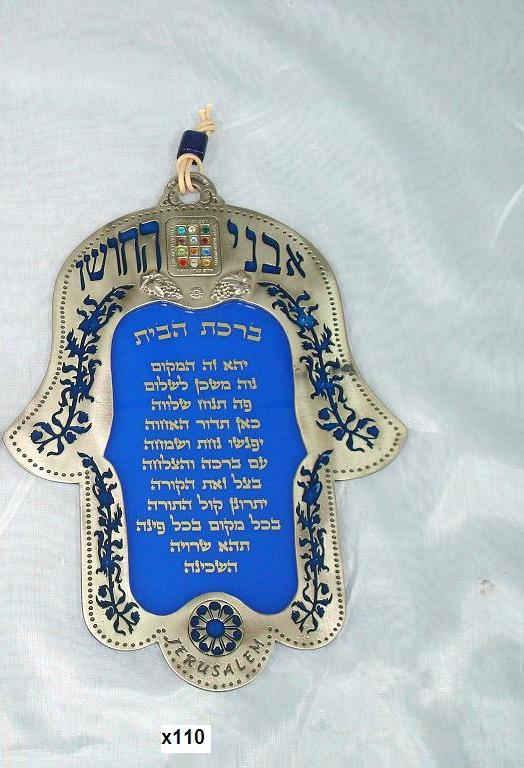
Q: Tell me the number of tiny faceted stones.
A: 12